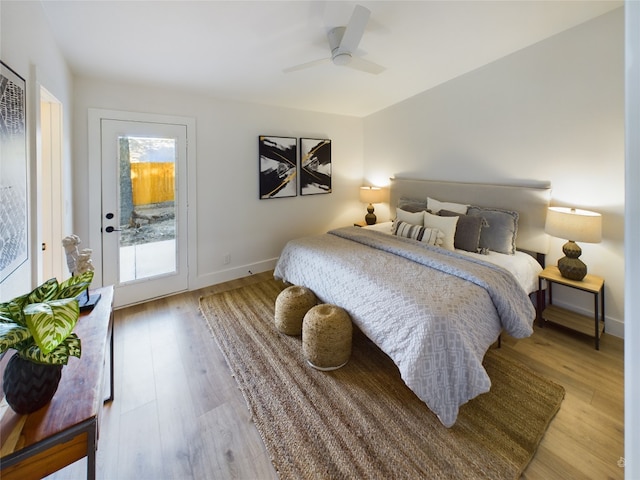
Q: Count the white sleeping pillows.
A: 3